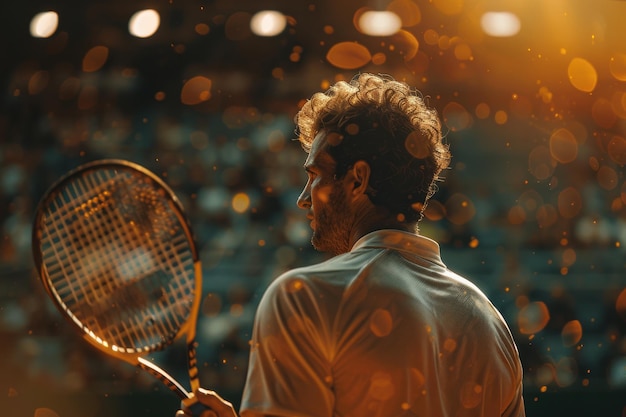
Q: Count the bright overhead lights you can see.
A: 5